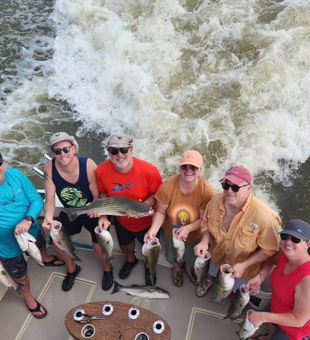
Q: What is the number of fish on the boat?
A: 12